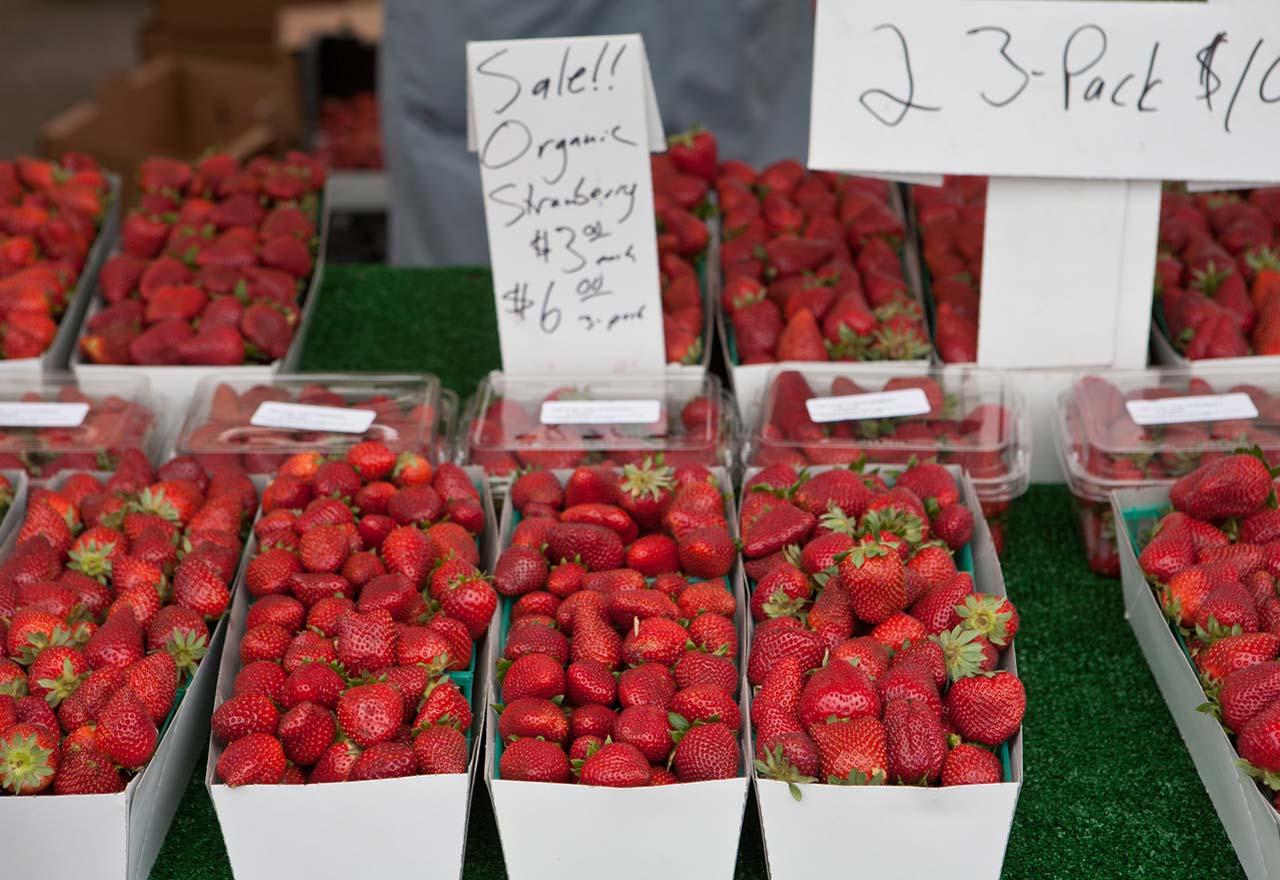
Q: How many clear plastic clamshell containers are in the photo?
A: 5